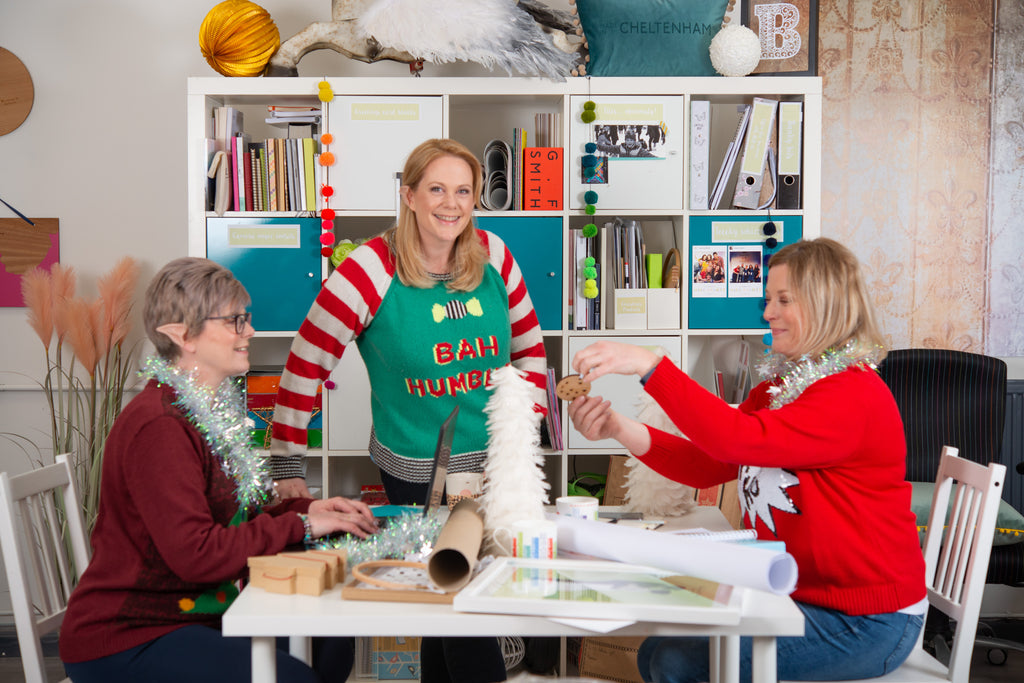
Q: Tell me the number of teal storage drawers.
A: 3